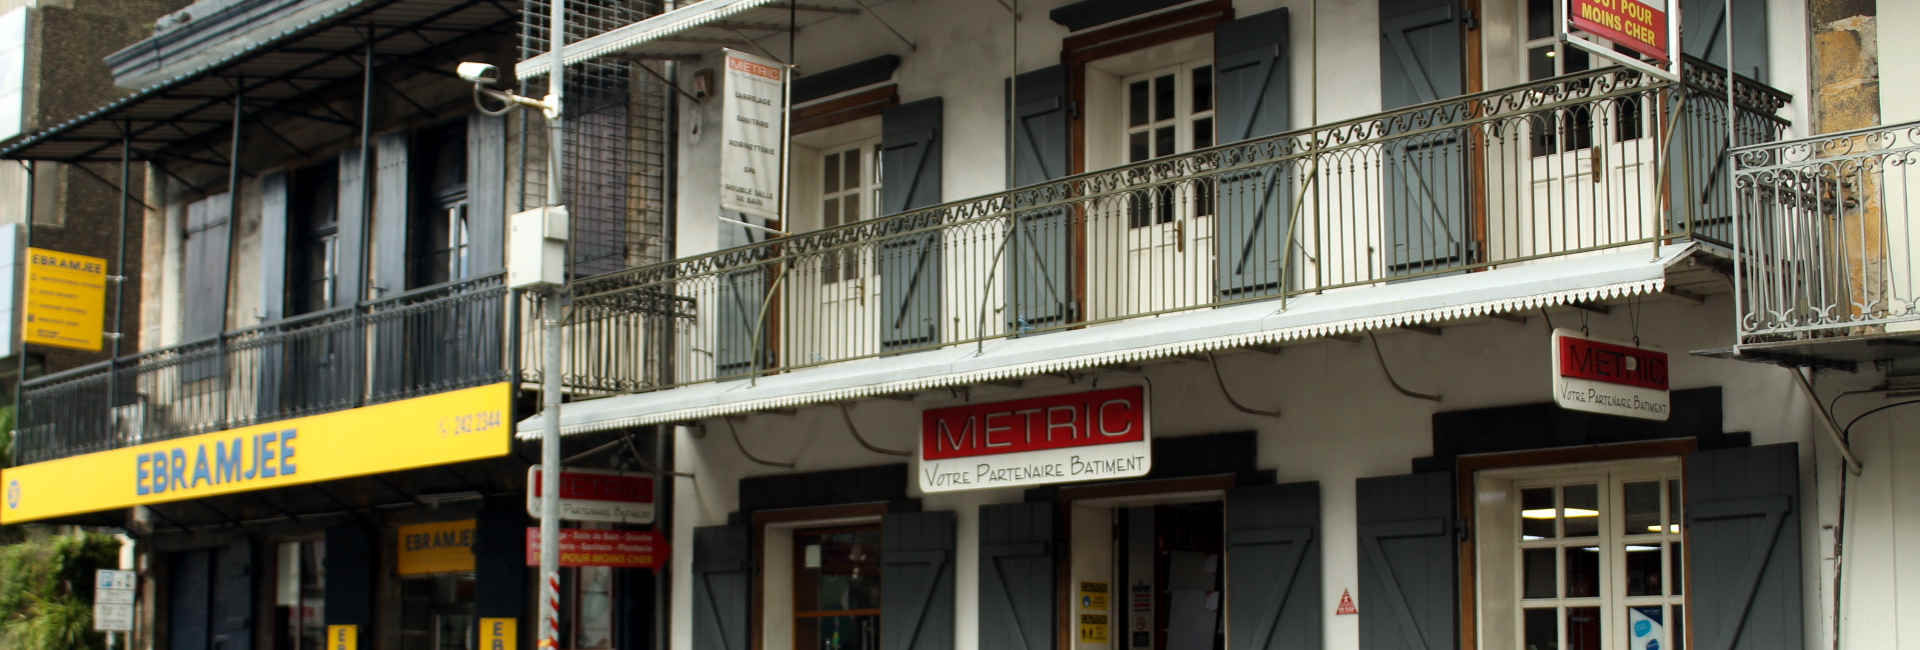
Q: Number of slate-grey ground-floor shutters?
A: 6